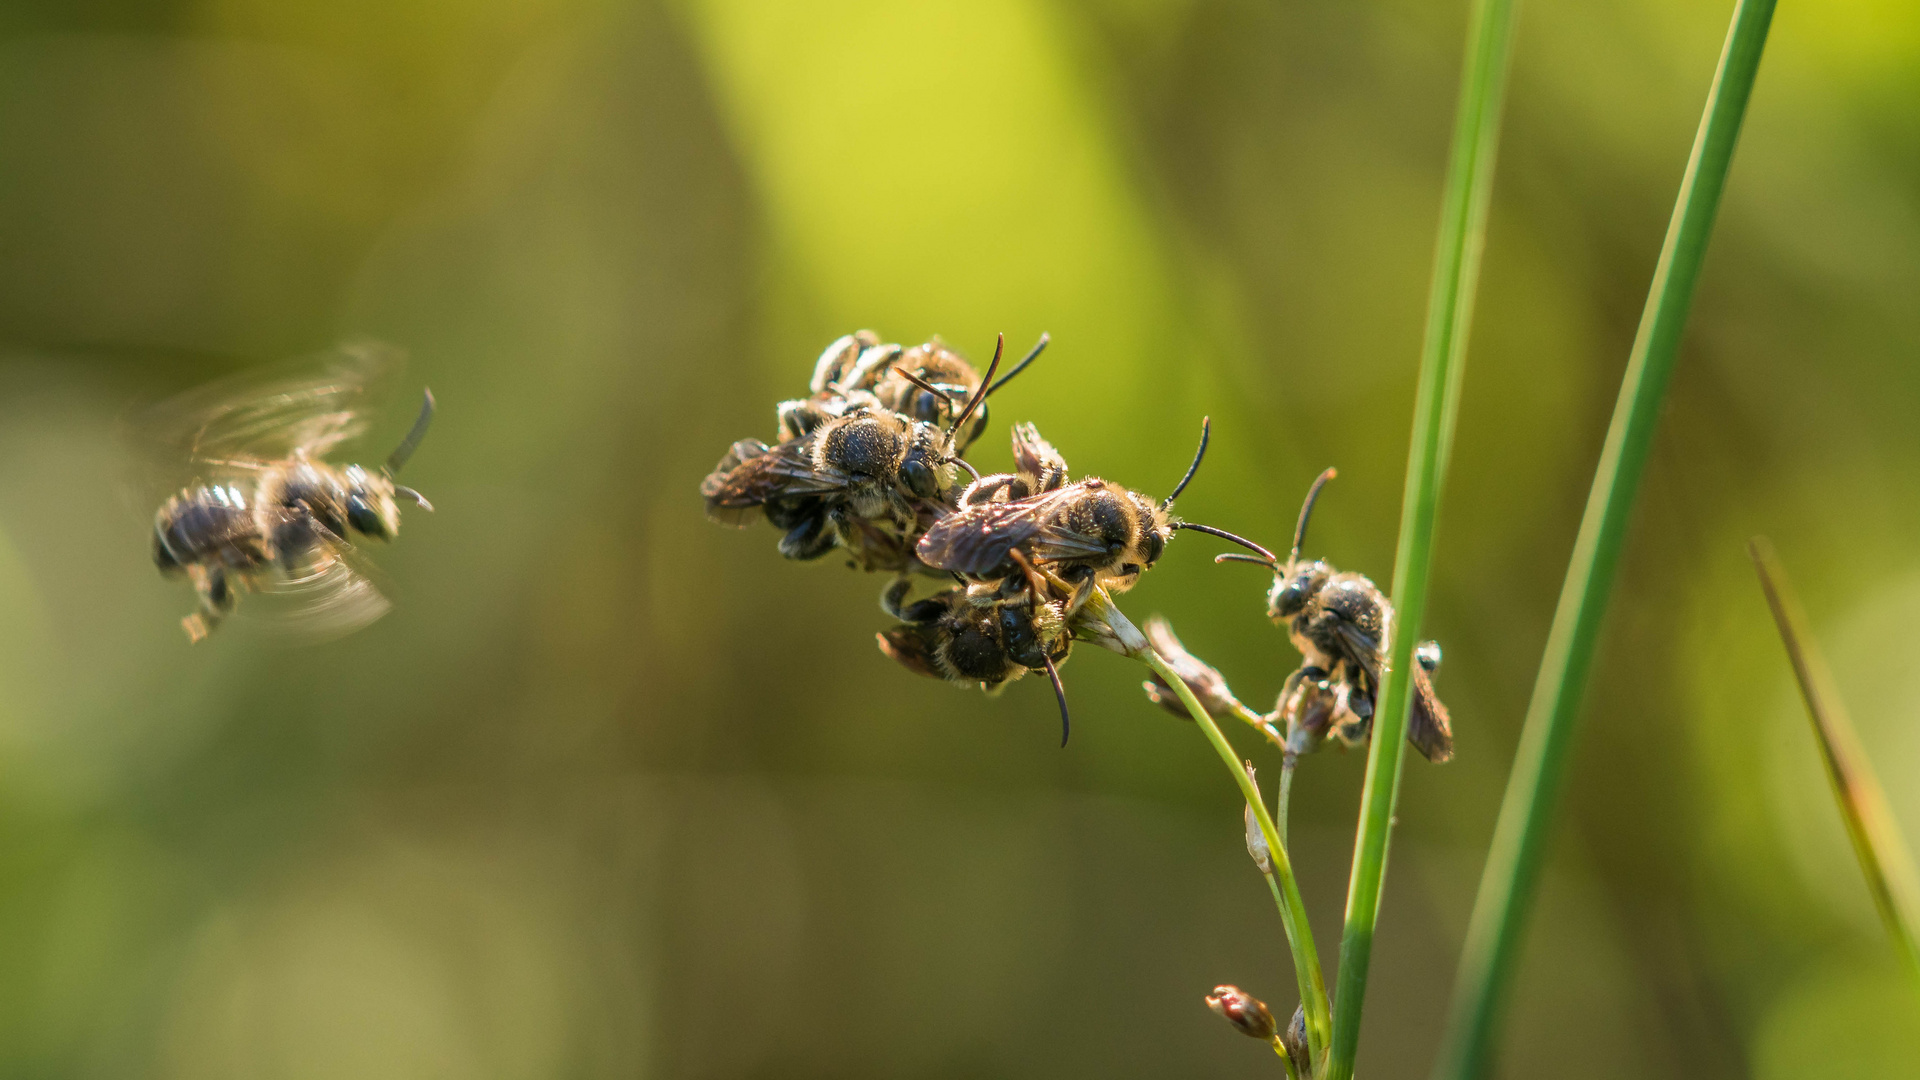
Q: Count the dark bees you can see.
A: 6